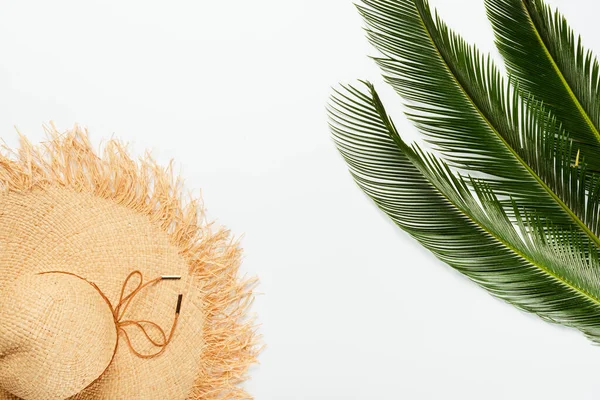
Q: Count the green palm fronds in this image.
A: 3